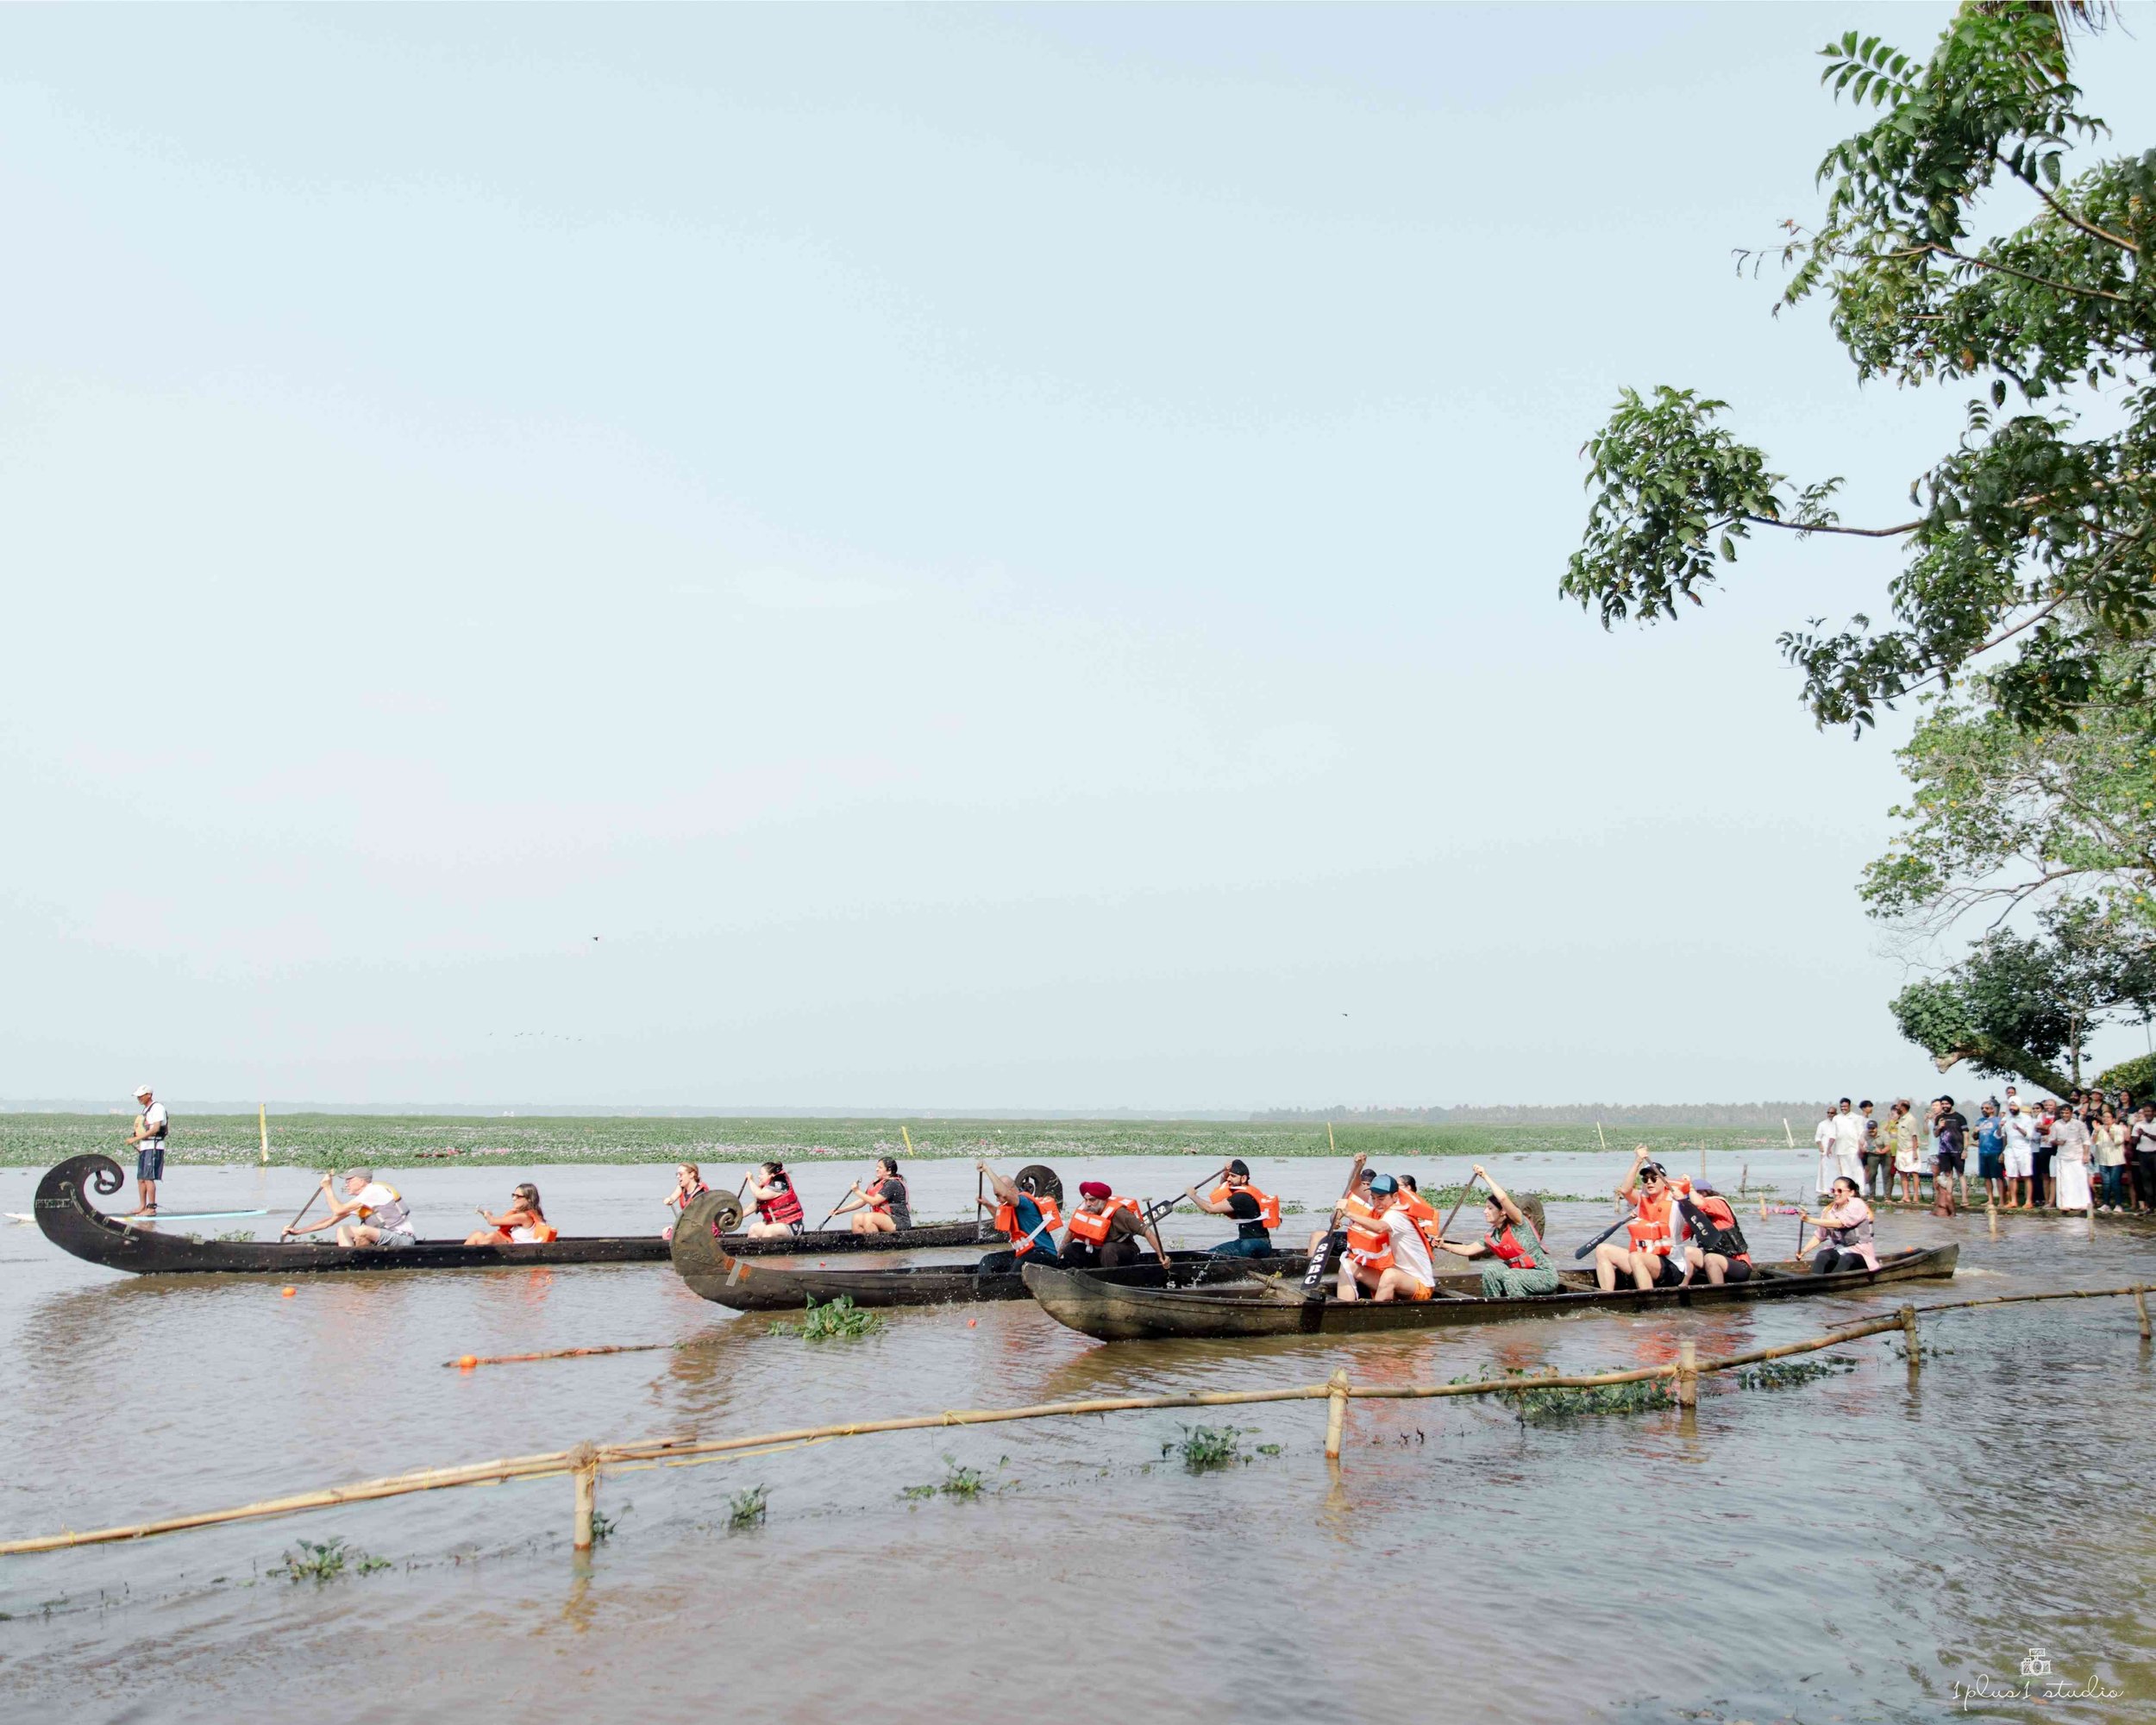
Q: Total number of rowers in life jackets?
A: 15